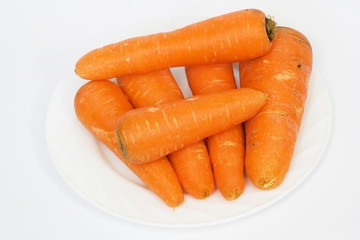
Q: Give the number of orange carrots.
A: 6